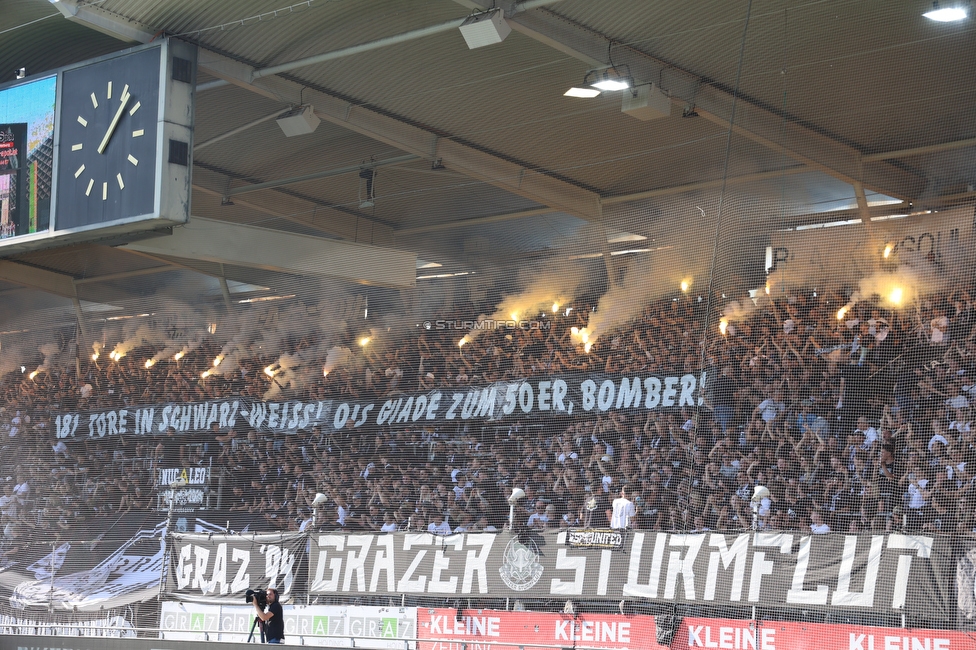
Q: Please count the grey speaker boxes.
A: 3